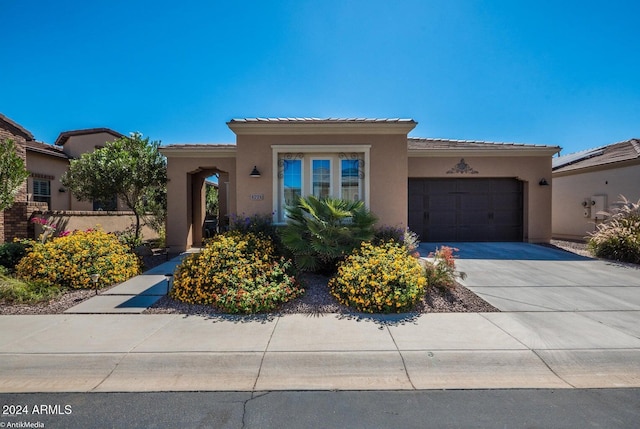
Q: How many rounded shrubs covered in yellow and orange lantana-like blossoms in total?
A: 3